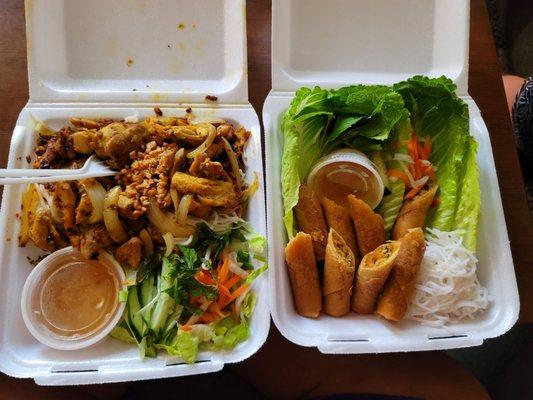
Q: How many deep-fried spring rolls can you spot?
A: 8